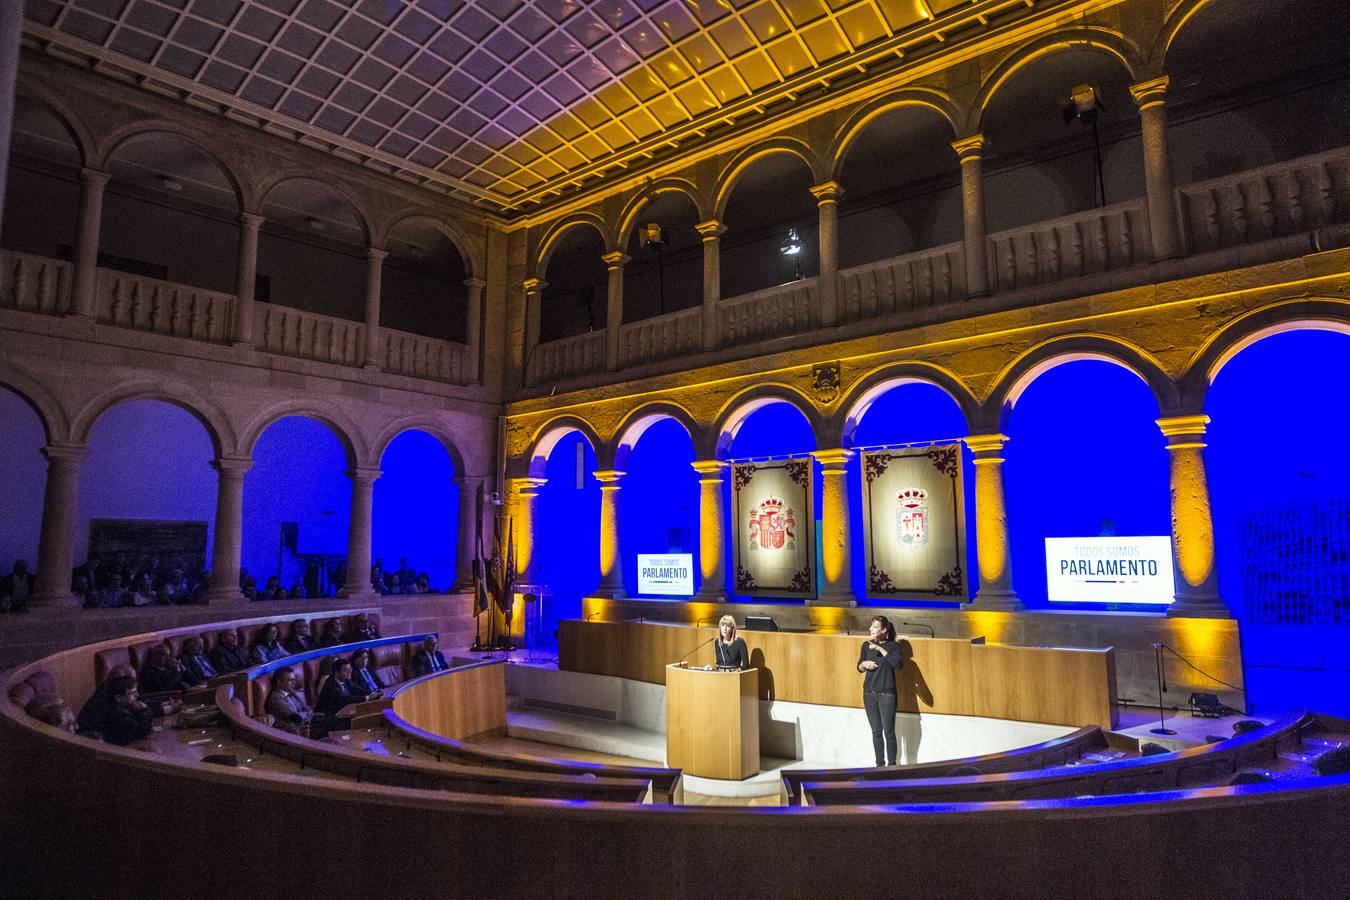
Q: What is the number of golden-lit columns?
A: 6